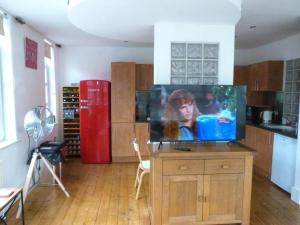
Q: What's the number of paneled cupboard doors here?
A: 2